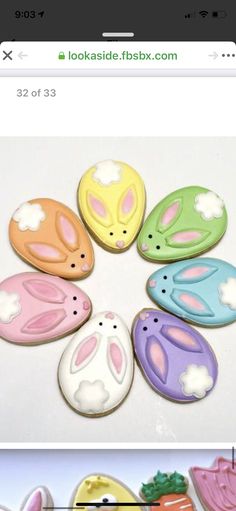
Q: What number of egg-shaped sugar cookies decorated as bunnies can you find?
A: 7